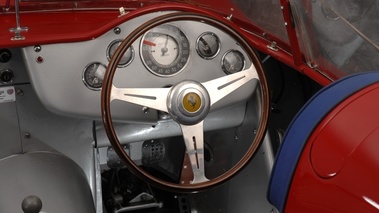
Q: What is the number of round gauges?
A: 5